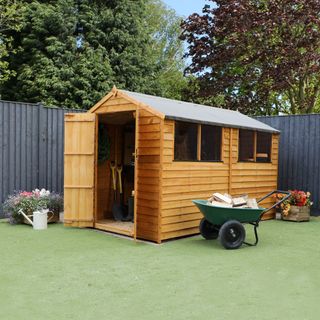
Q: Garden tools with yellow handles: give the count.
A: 2